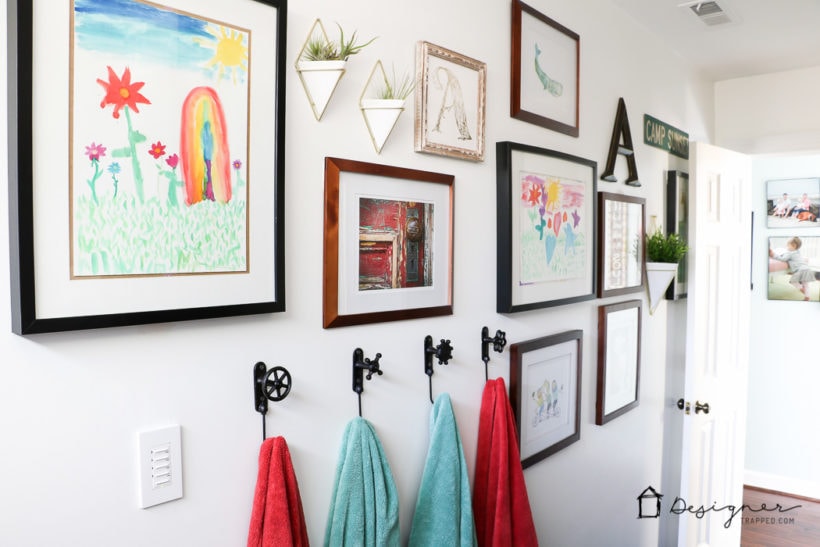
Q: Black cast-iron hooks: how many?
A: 4